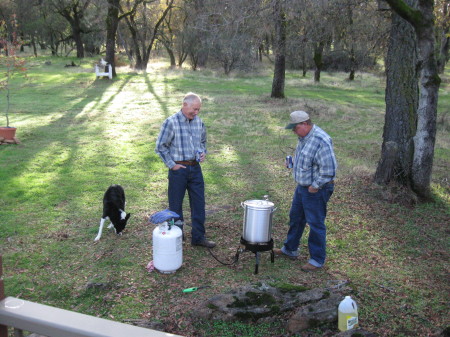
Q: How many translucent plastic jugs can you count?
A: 1